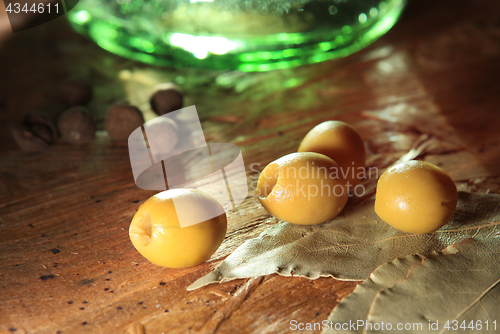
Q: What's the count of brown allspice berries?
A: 6